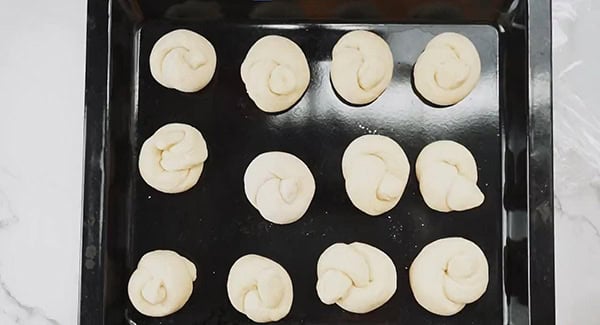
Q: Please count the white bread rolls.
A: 12